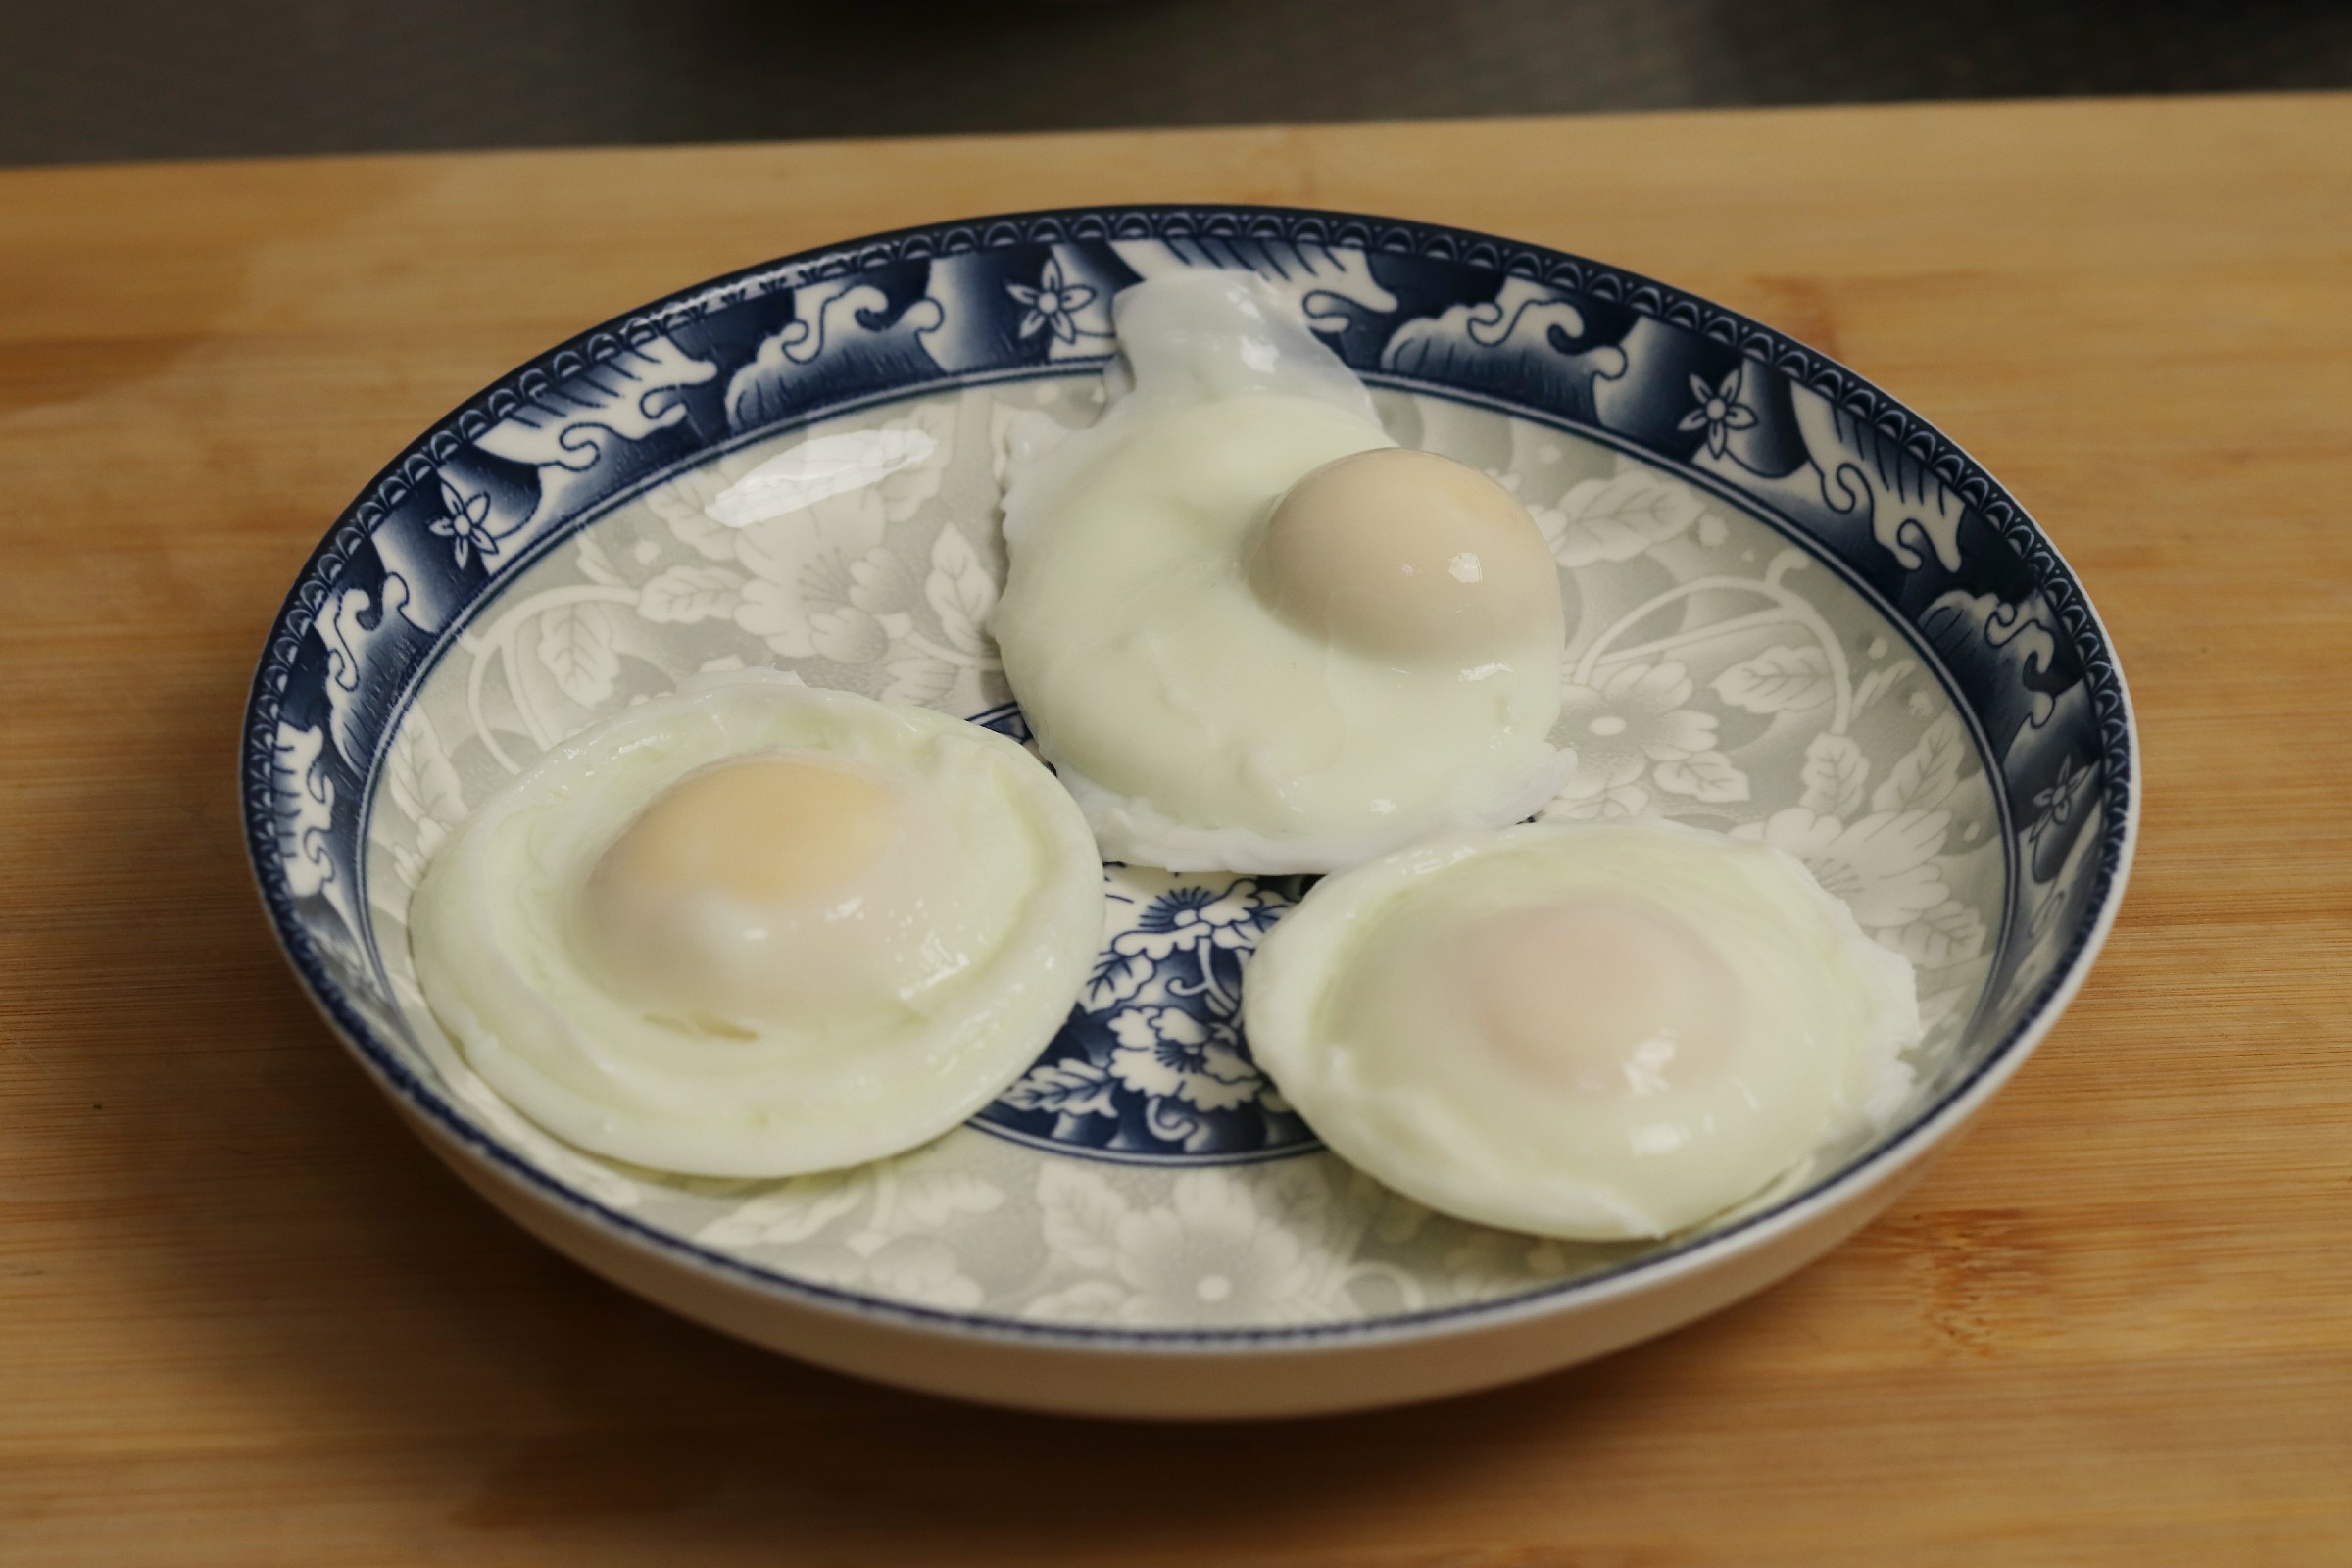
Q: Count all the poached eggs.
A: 3